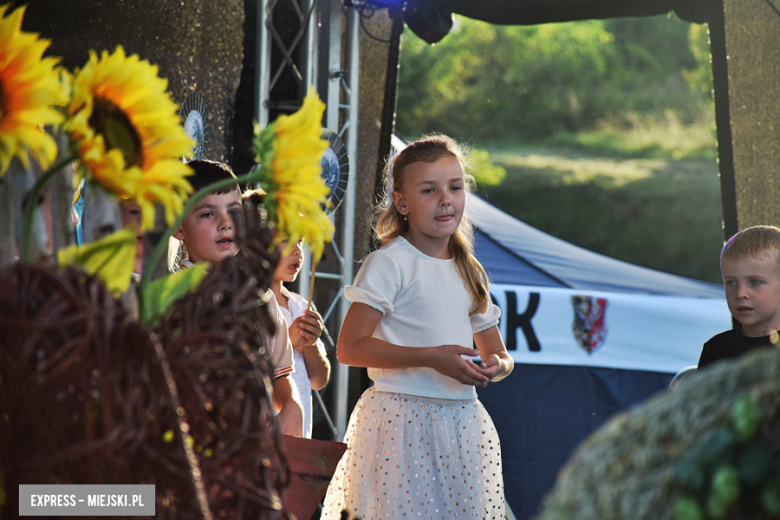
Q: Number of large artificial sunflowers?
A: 3